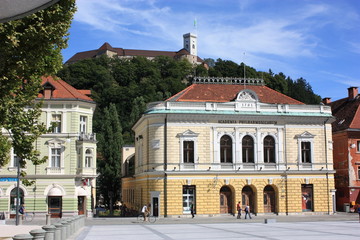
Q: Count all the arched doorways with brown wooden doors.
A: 3